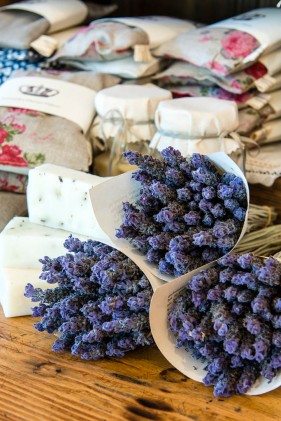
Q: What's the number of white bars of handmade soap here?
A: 3